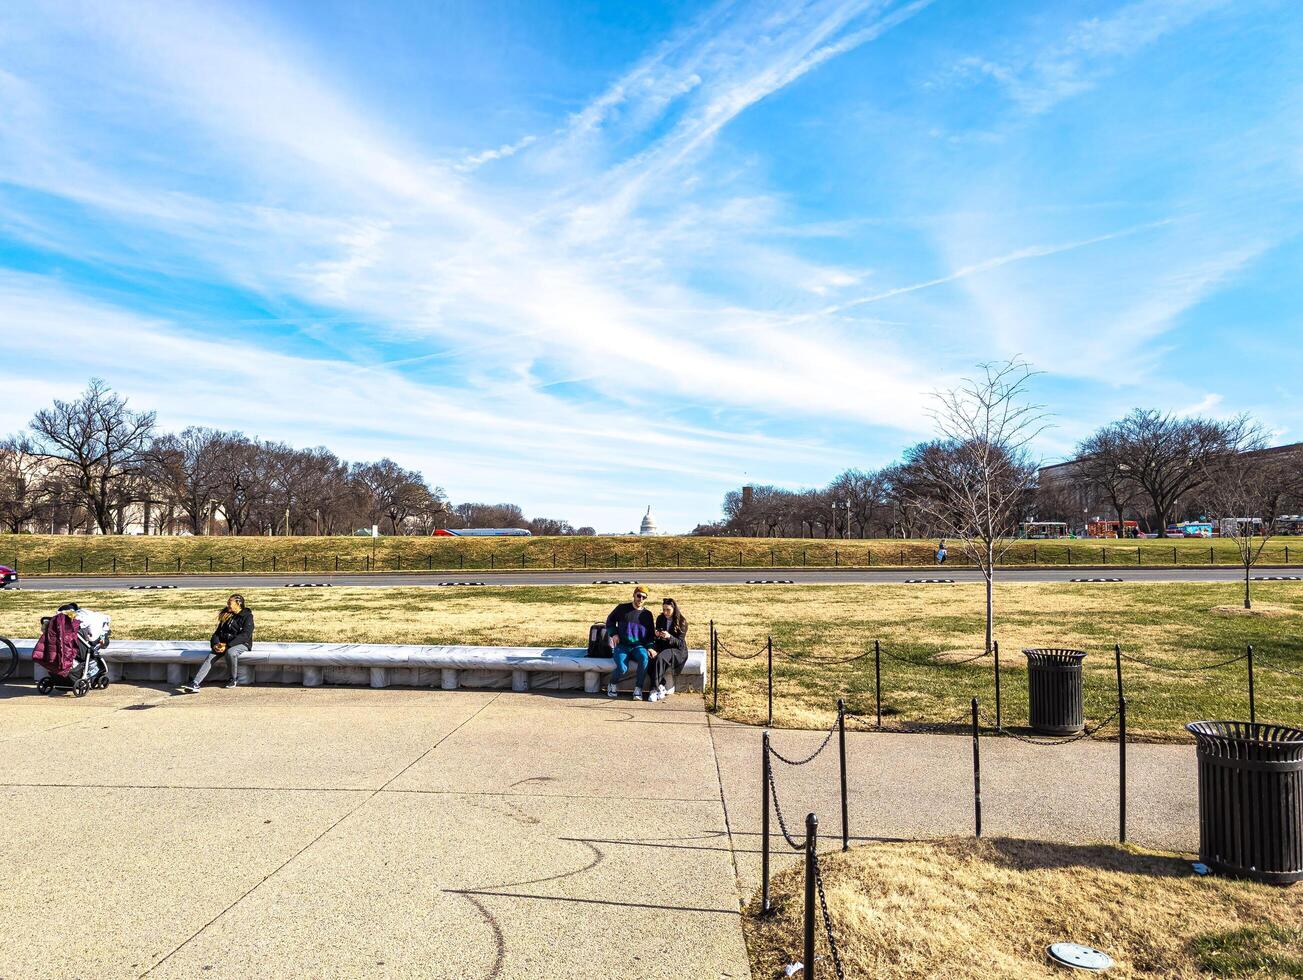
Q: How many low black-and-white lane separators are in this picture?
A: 9